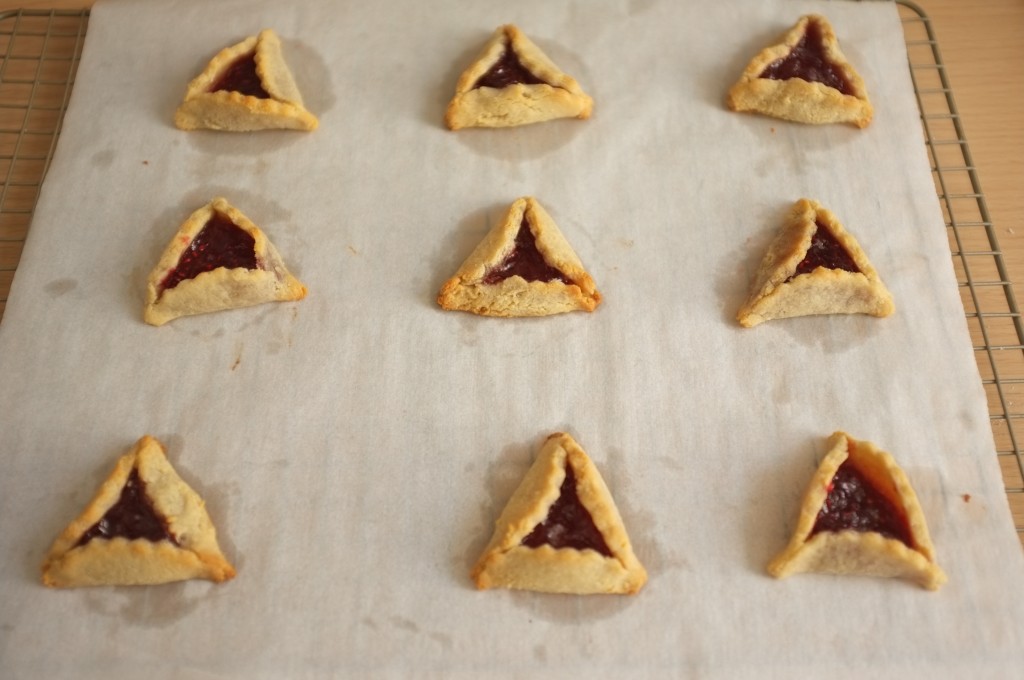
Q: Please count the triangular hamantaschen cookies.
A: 9